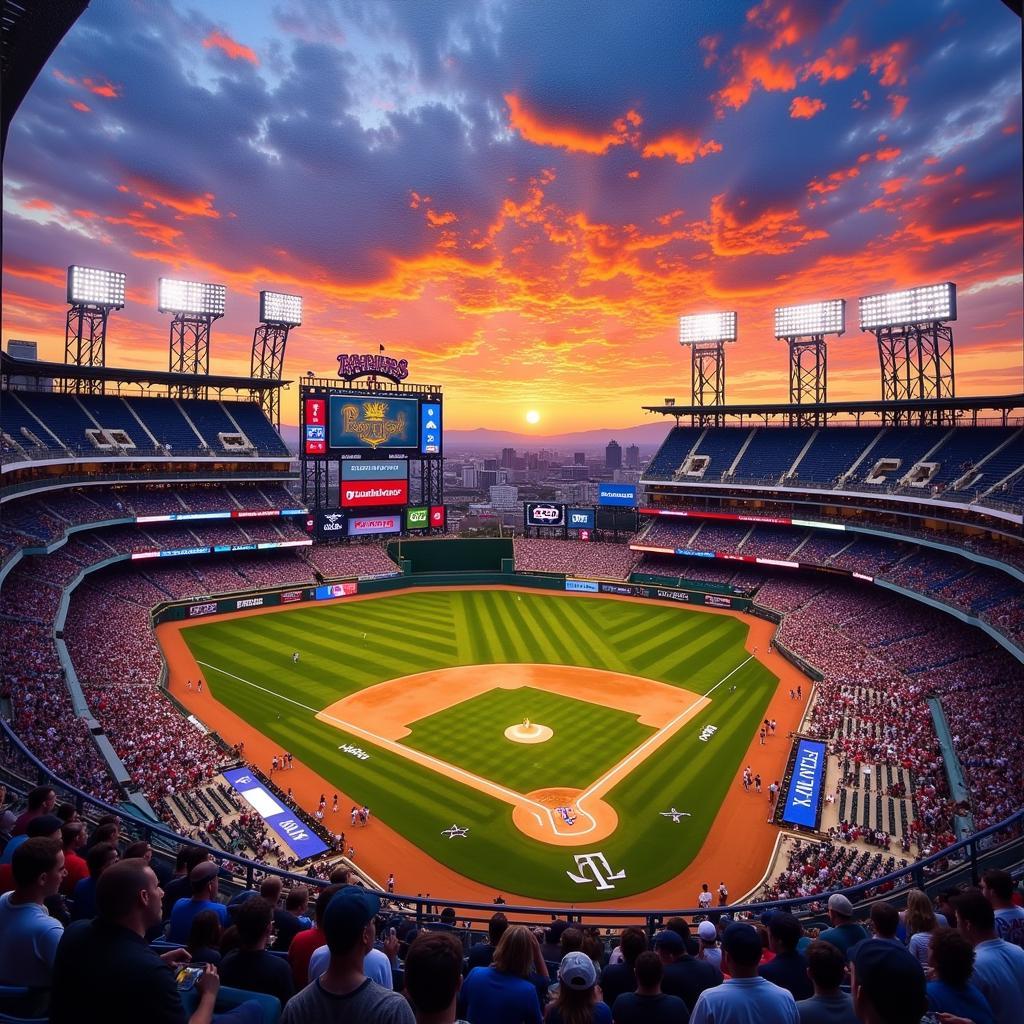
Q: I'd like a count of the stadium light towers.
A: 6